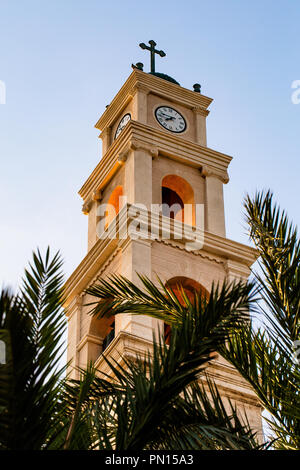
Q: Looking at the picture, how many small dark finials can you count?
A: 2